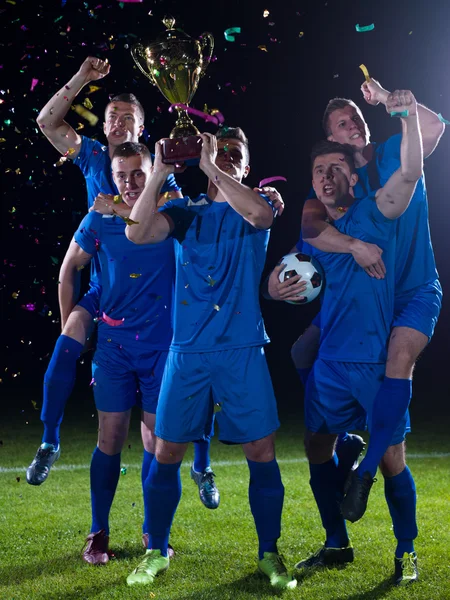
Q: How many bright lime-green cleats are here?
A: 2